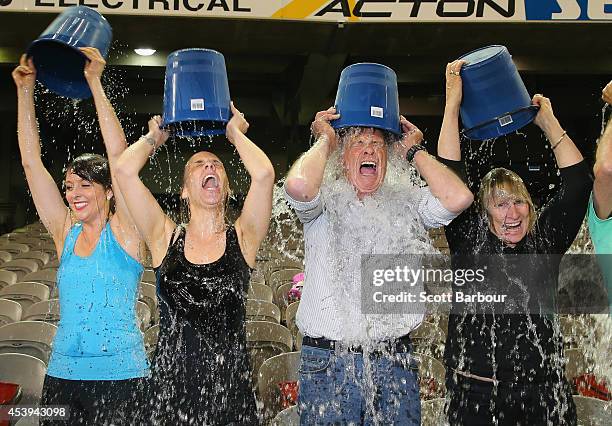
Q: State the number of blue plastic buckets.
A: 4